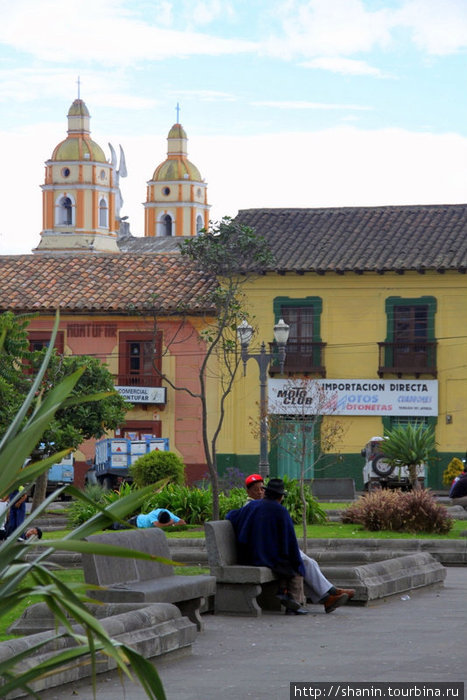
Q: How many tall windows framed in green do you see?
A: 2